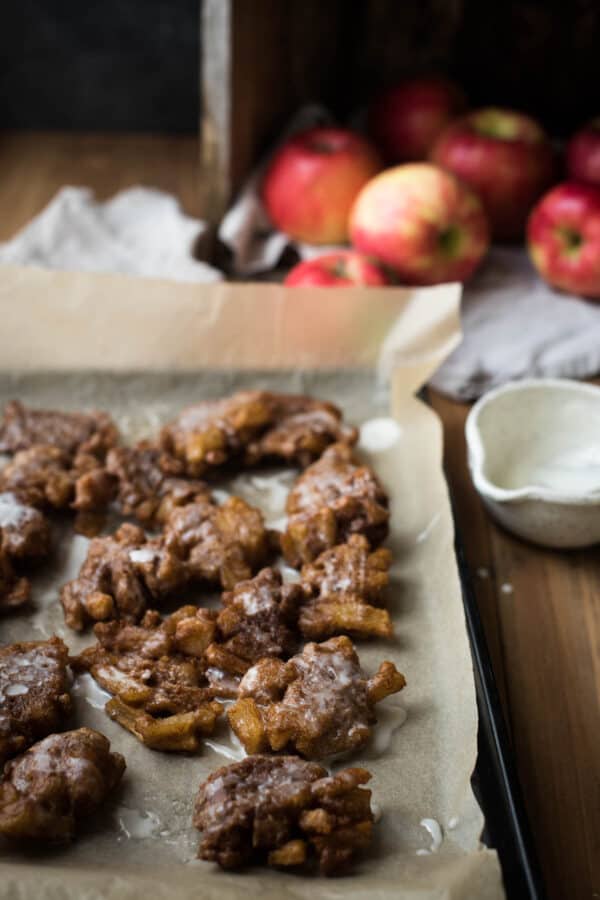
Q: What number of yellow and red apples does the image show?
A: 7